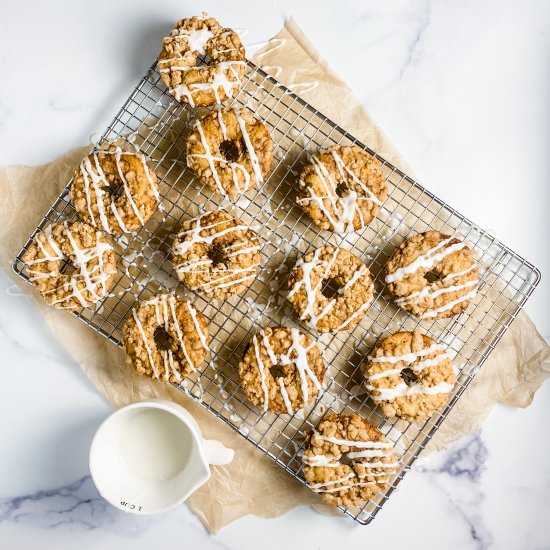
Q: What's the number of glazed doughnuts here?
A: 12